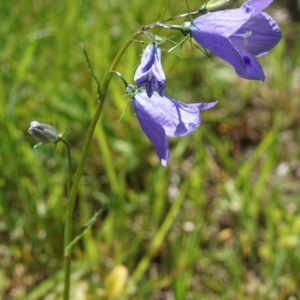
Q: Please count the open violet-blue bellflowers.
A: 2